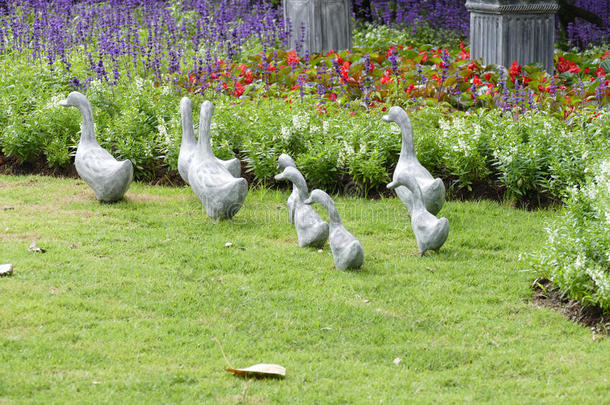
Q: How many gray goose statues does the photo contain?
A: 8